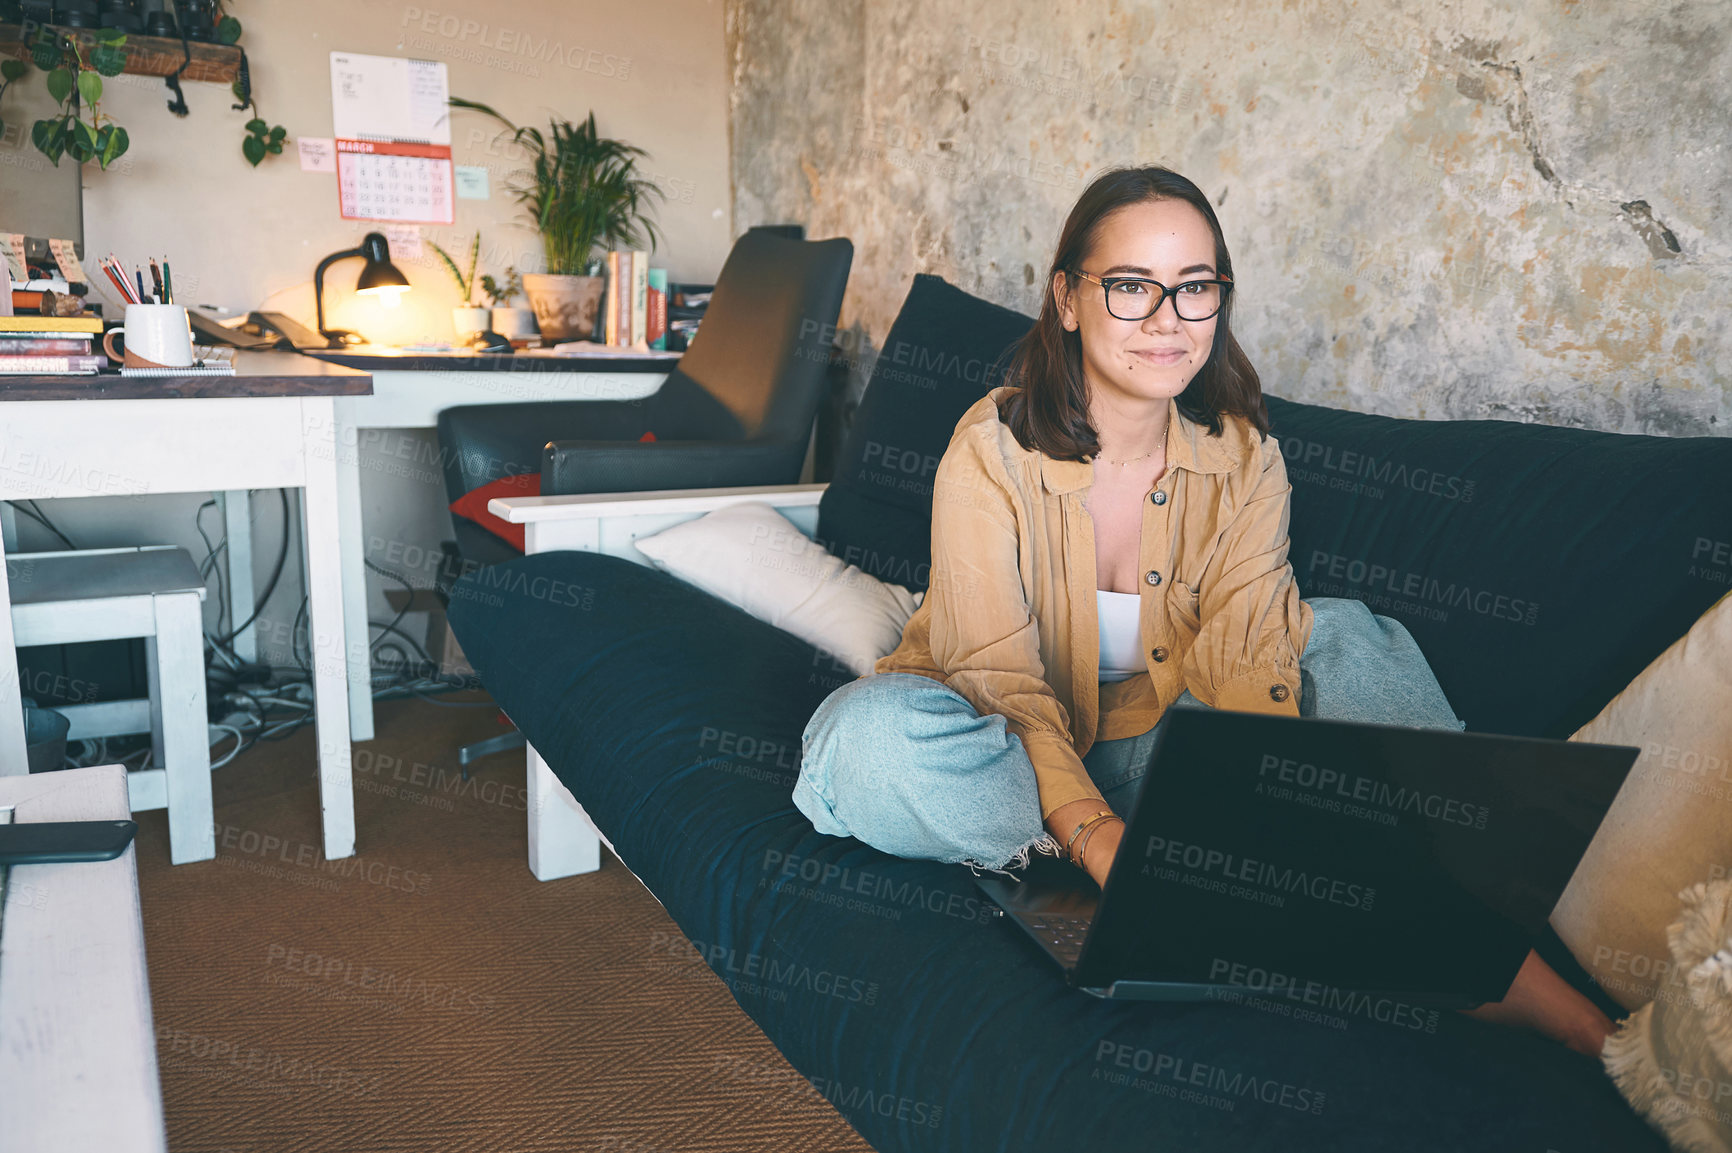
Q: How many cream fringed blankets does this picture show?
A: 1